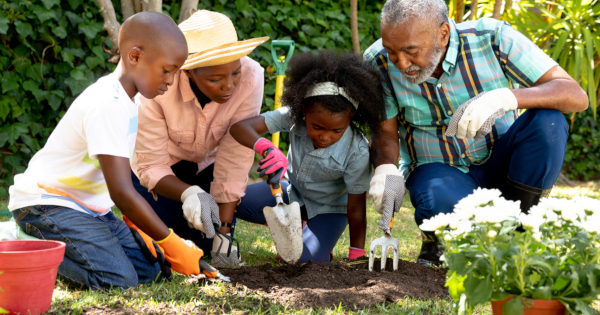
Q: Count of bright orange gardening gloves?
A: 2